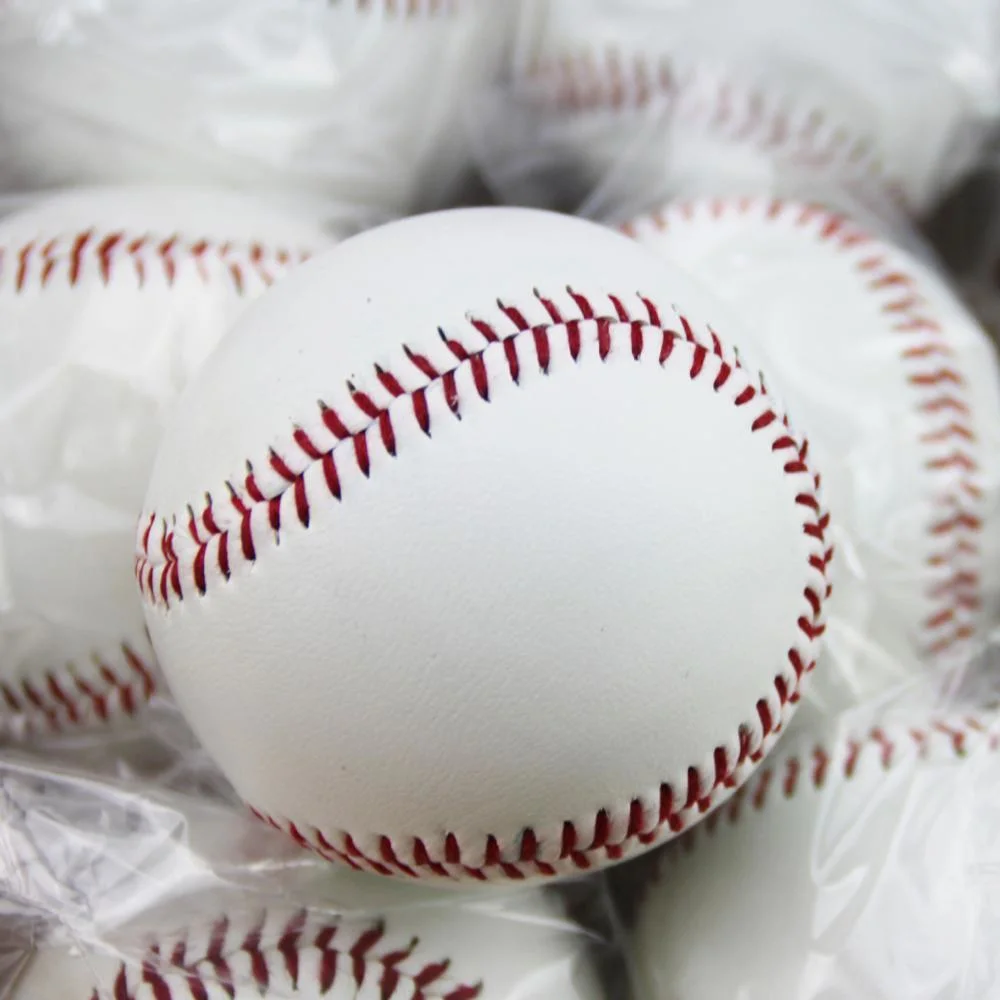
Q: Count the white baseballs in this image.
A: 7